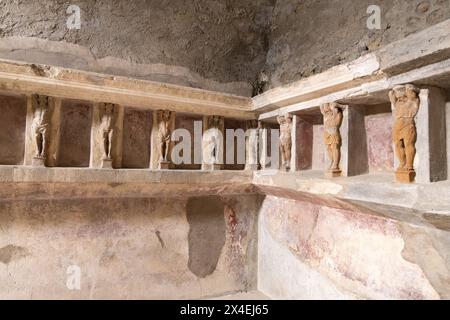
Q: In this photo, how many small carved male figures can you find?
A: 8